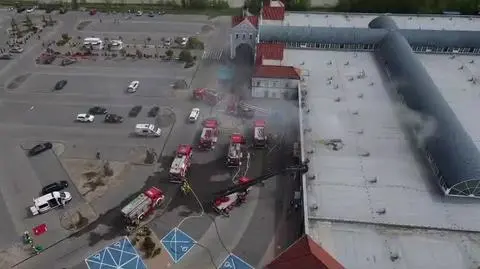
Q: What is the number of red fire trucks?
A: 8